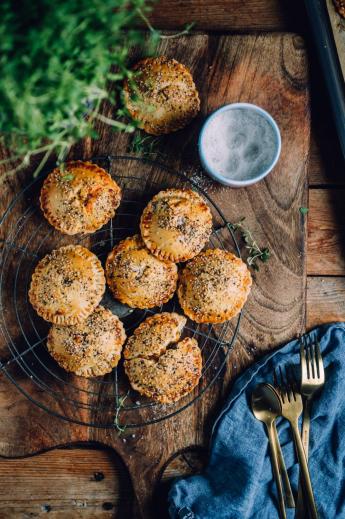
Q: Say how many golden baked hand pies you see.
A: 8